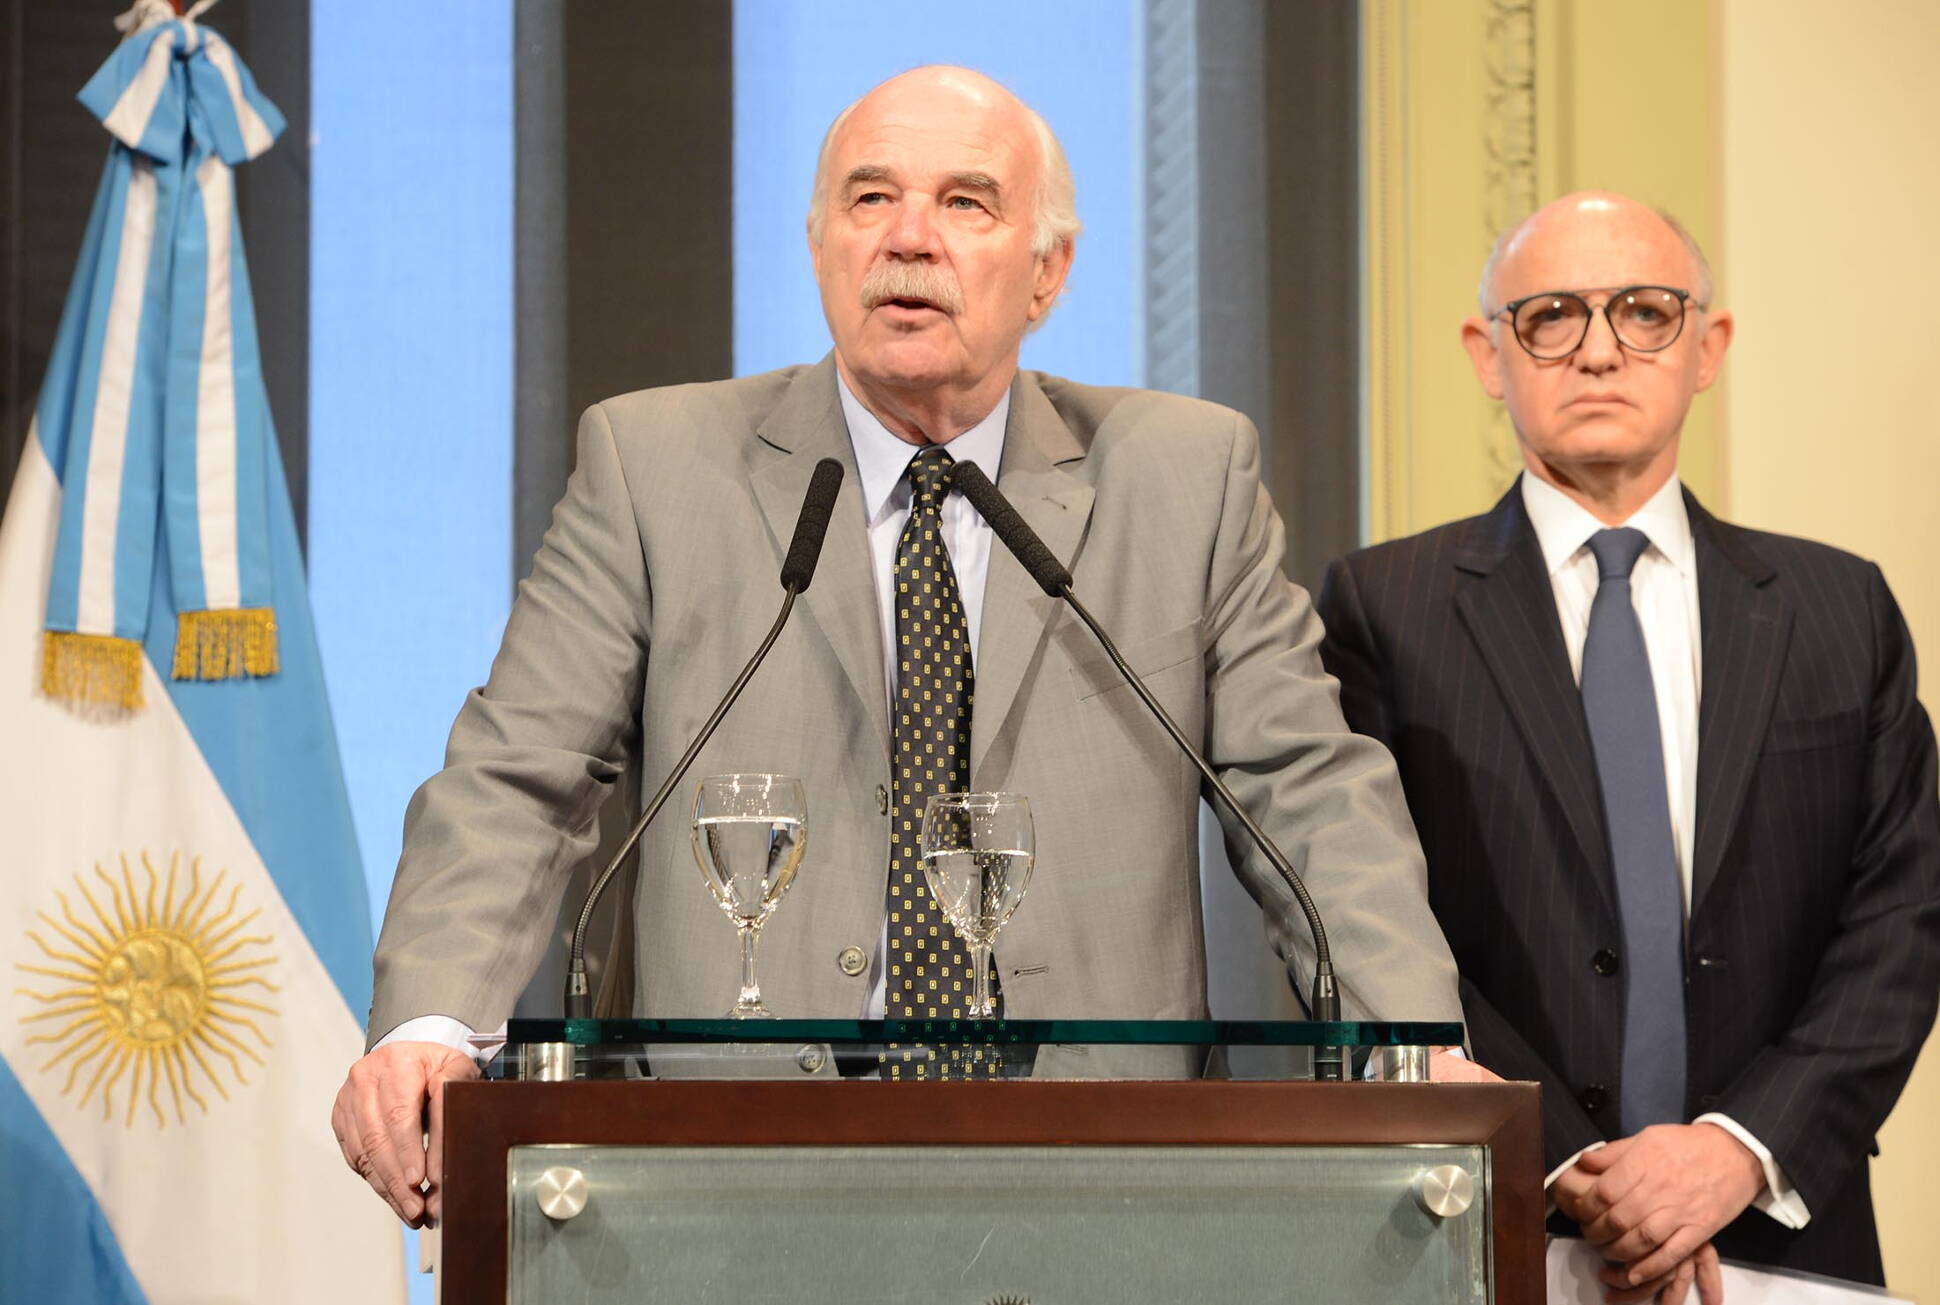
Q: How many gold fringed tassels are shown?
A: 2